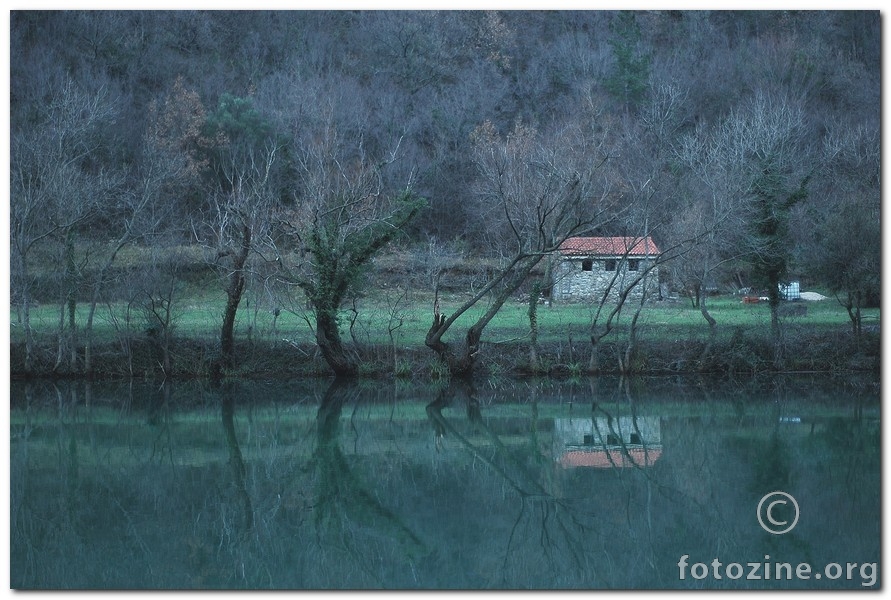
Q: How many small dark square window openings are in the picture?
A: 3